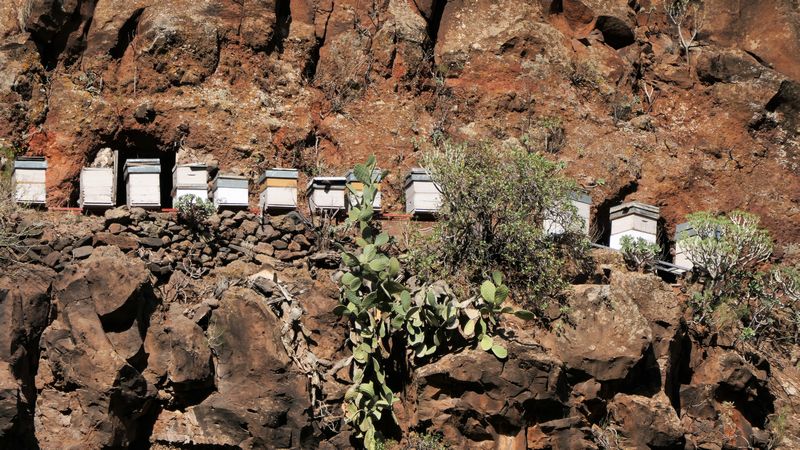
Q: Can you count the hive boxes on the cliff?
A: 12